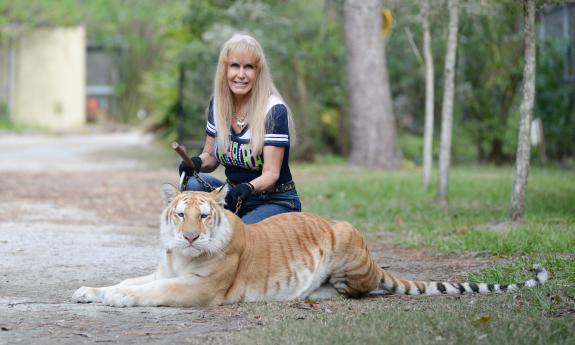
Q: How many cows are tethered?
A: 0